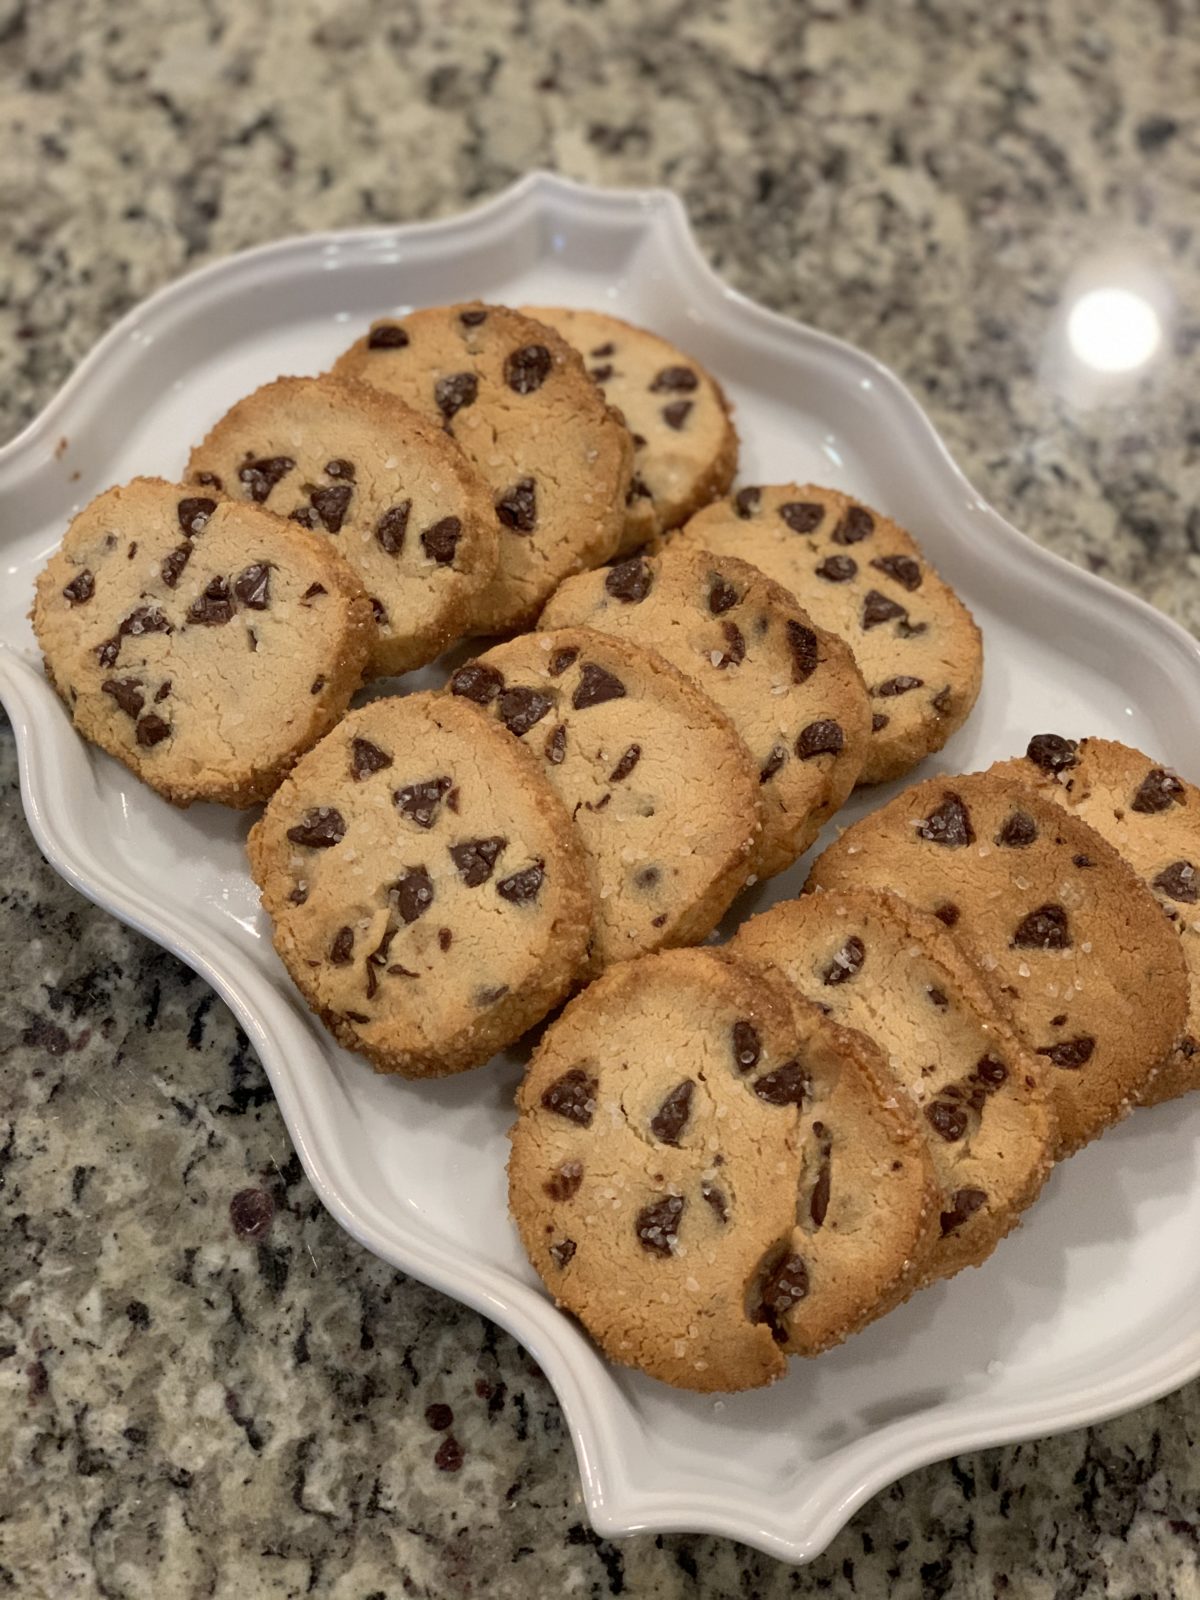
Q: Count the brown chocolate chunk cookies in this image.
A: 12